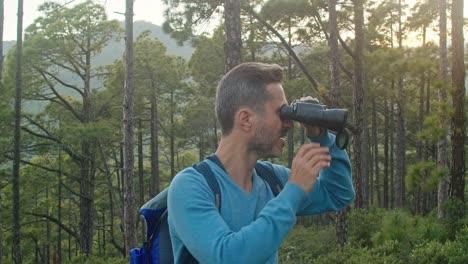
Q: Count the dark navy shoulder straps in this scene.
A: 2